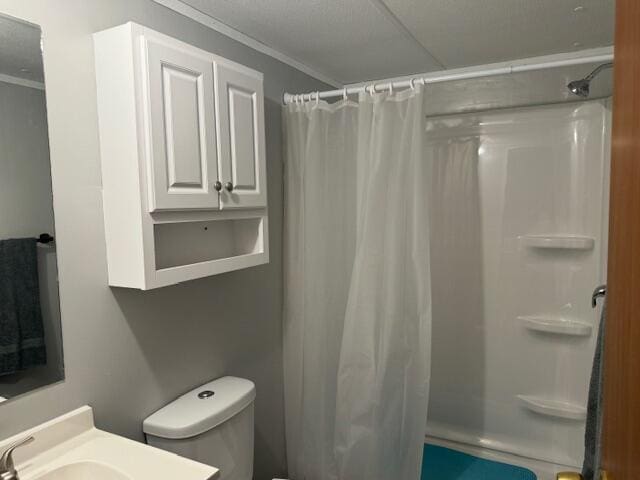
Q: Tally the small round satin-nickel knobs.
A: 2